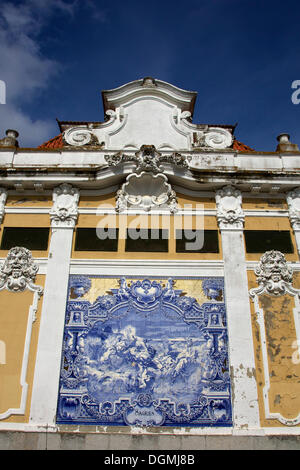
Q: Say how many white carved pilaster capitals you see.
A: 4